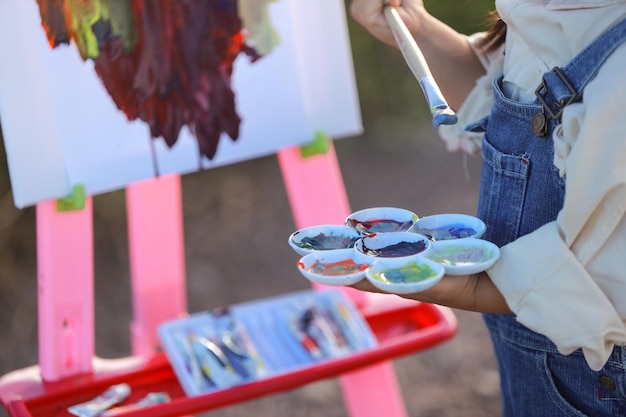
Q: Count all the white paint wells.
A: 7